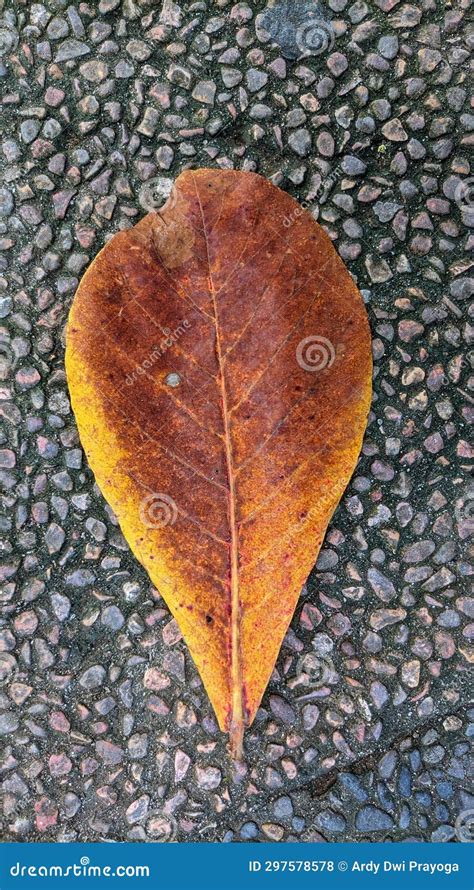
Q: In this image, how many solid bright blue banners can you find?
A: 1